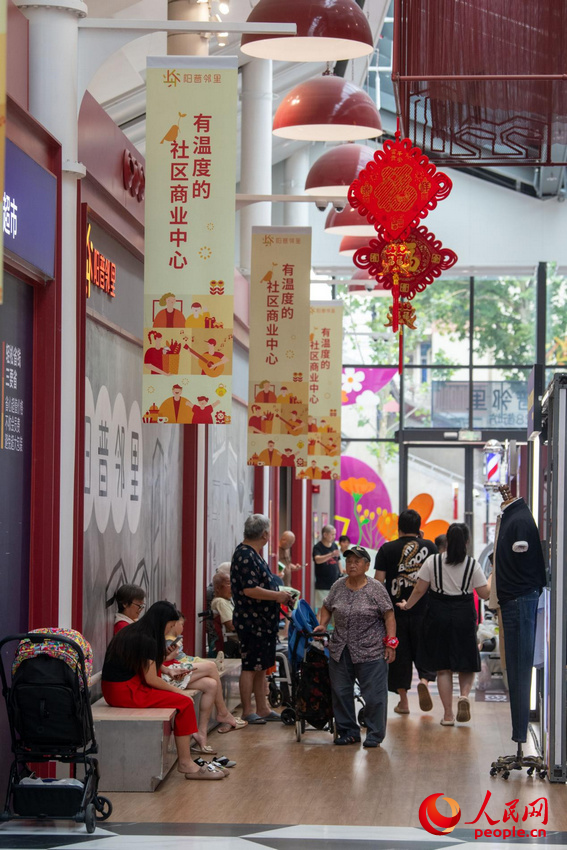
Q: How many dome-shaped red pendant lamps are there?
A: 6